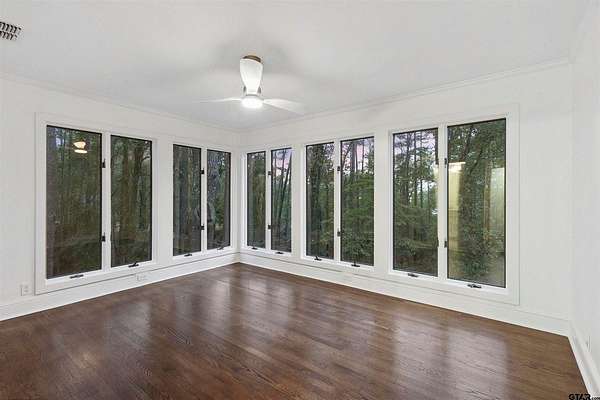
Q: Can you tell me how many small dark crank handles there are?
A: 10